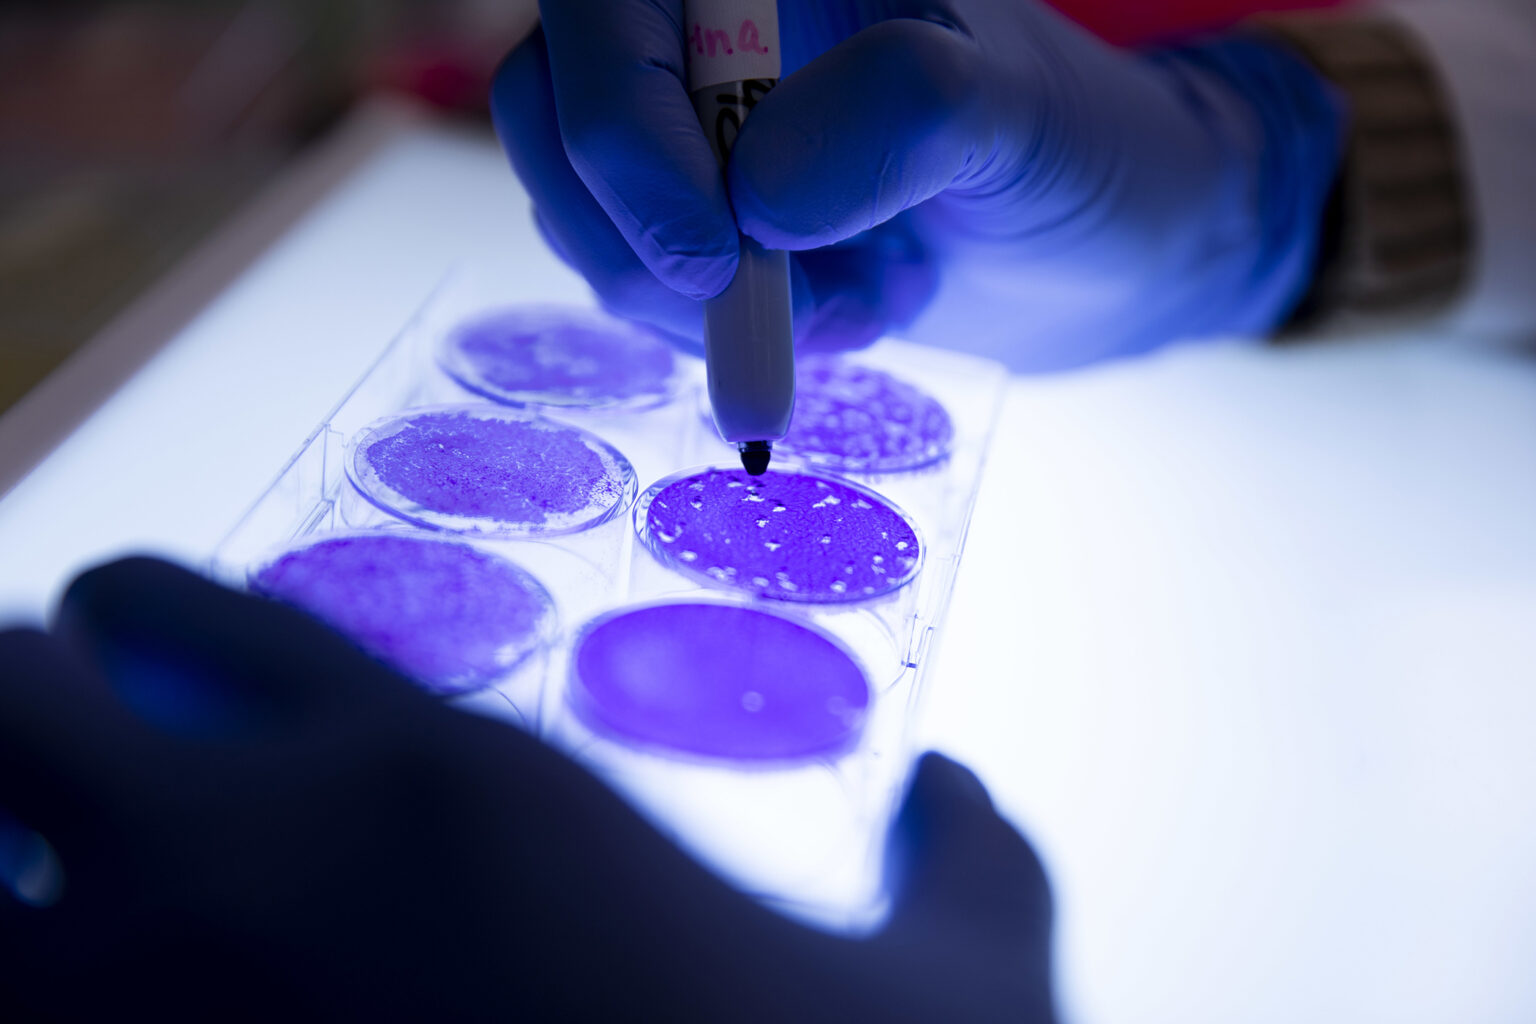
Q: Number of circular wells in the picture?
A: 6